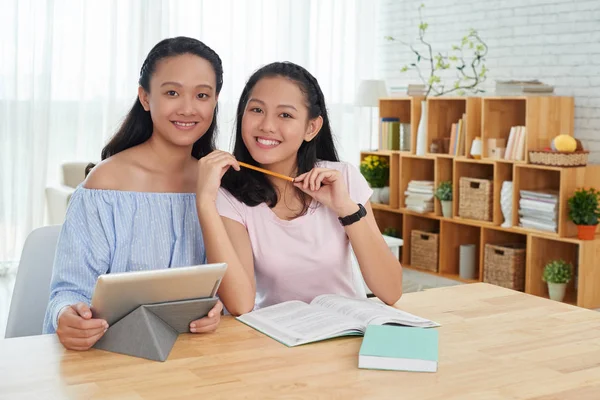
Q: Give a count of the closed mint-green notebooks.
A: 1